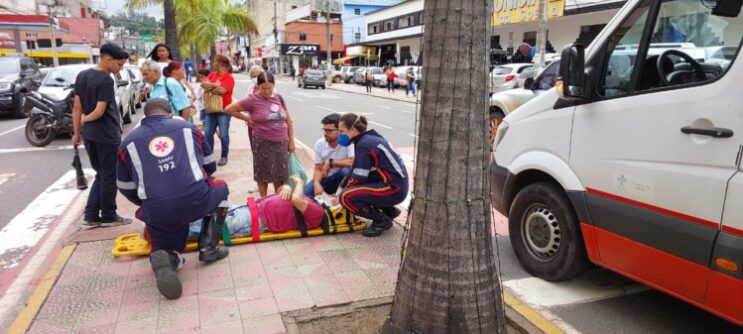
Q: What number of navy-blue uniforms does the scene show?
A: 2